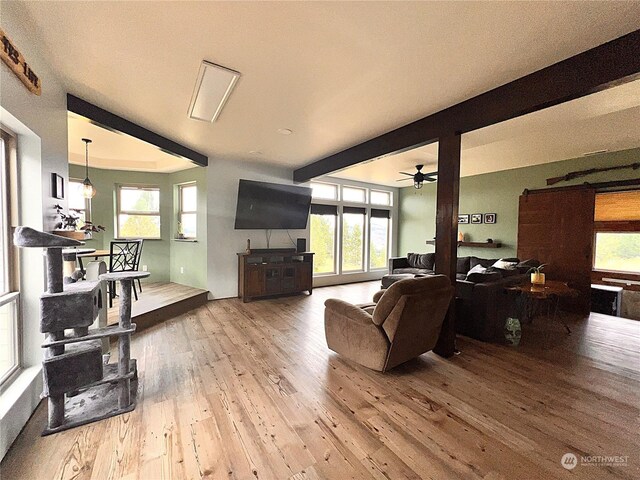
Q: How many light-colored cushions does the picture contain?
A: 2